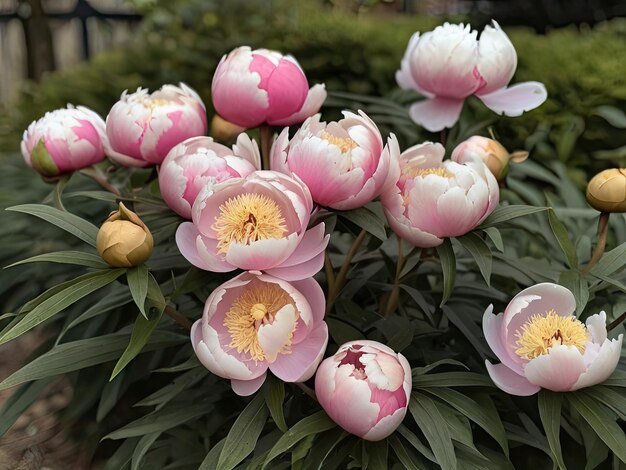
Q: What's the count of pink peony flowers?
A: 11